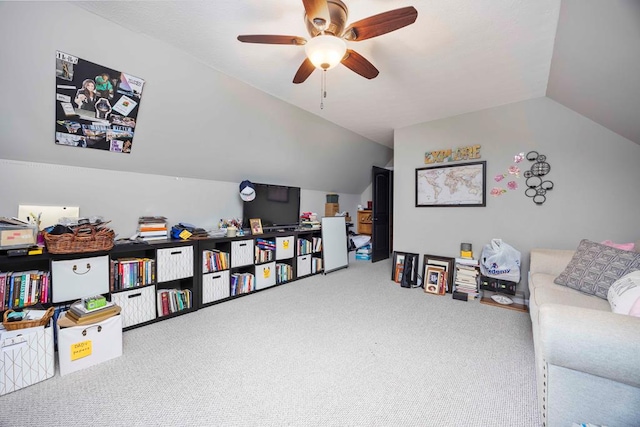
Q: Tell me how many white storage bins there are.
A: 10